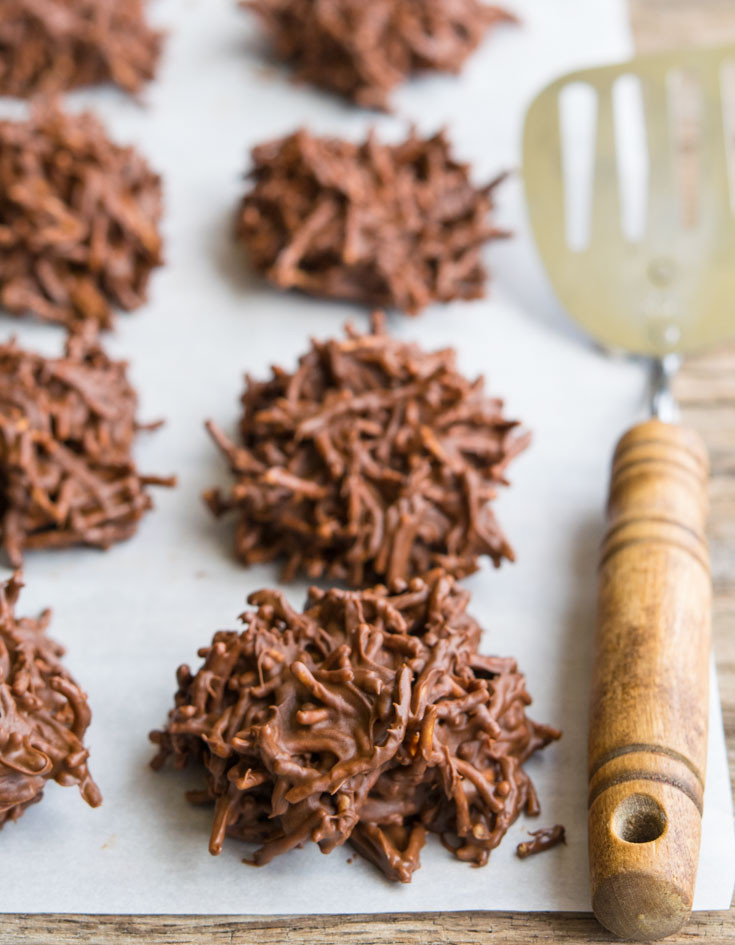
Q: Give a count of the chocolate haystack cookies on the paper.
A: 8